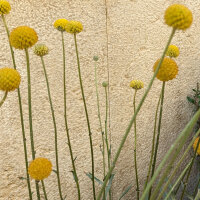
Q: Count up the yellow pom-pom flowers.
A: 12